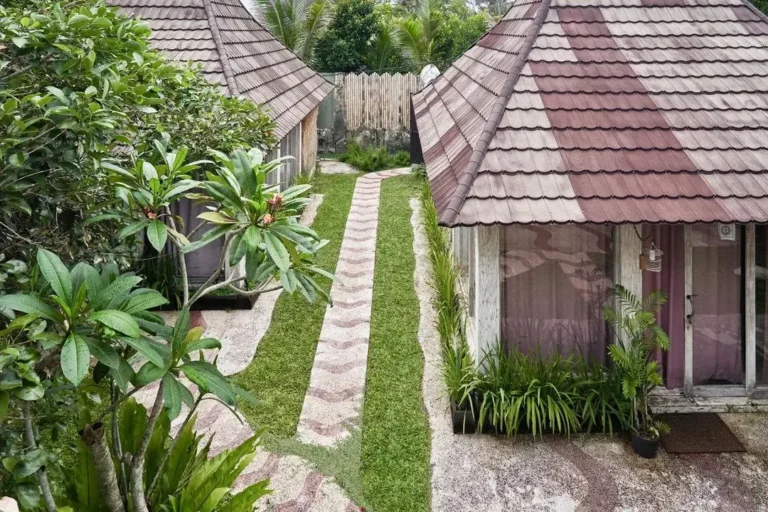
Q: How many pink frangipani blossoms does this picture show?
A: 3